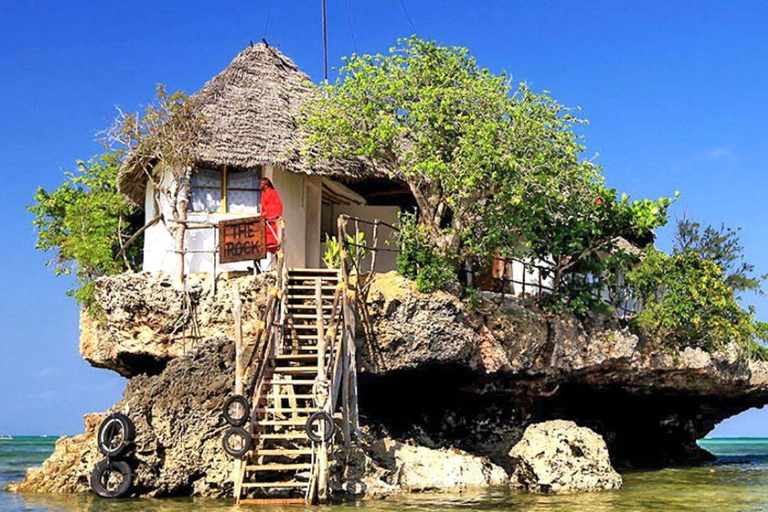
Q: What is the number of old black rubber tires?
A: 5